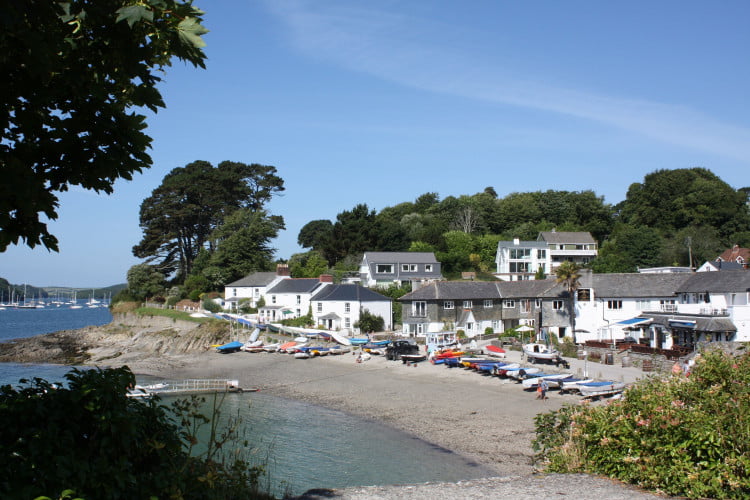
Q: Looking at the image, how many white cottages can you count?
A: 3